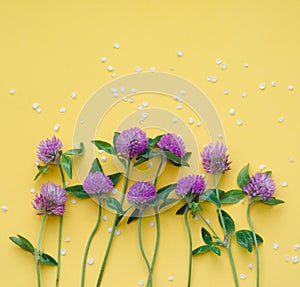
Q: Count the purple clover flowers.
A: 9